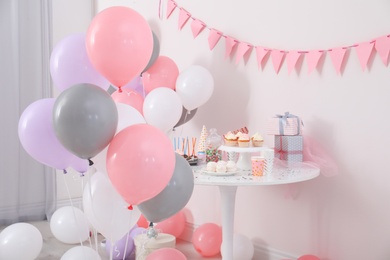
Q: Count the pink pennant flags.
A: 13